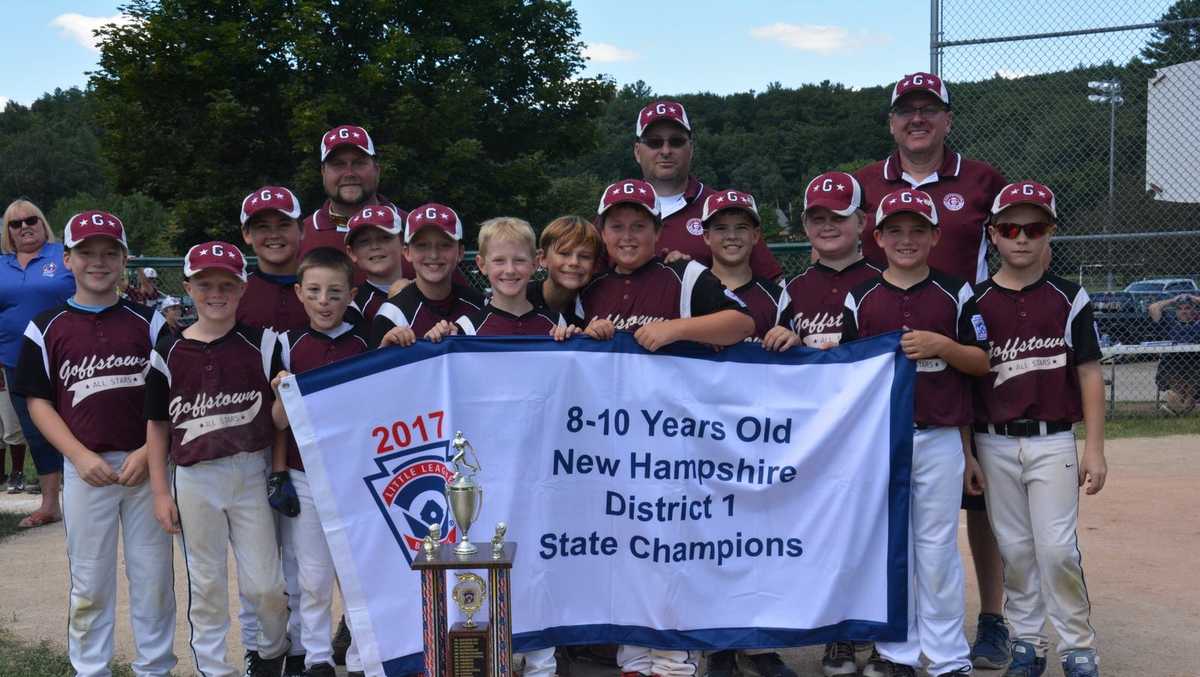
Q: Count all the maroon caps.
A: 13